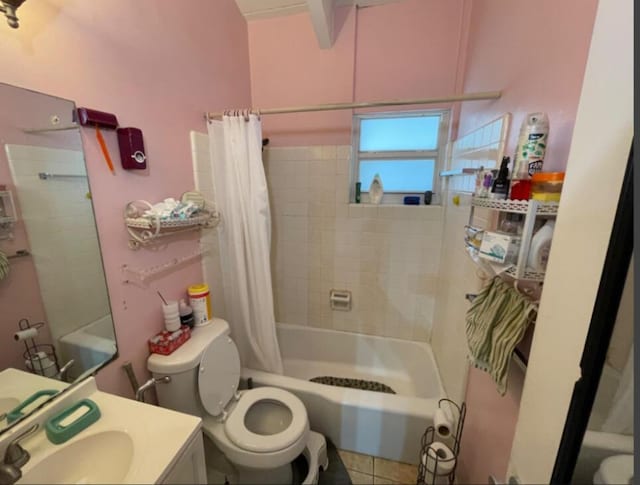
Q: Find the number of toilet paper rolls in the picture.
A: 2